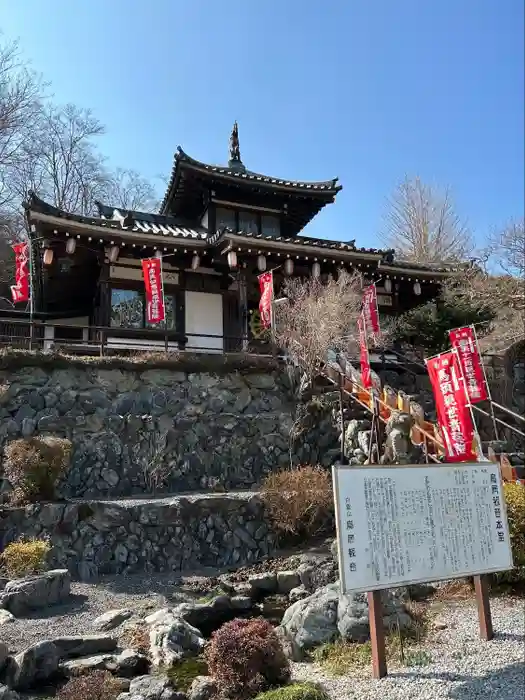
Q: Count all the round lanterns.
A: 11